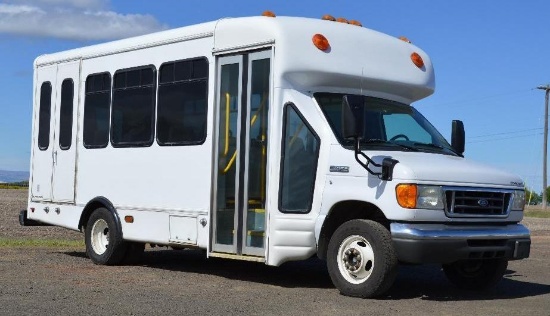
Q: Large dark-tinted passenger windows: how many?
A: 3